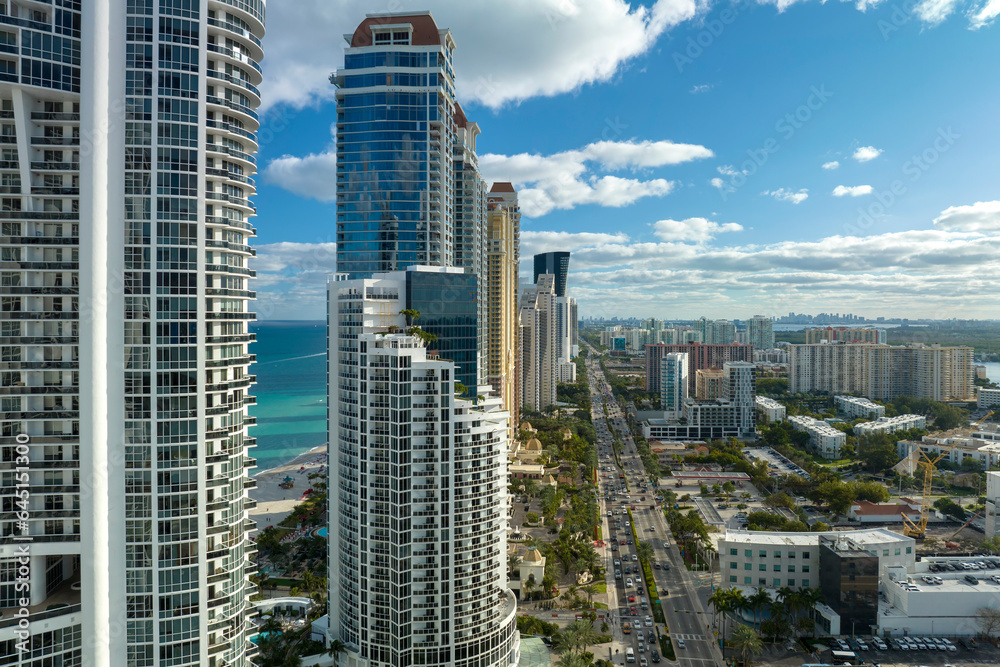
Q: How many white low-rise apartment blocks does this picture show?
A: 4